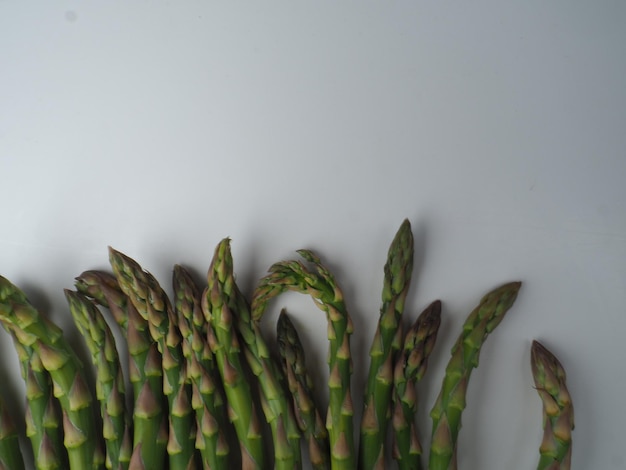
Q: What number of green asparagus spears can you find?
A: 15